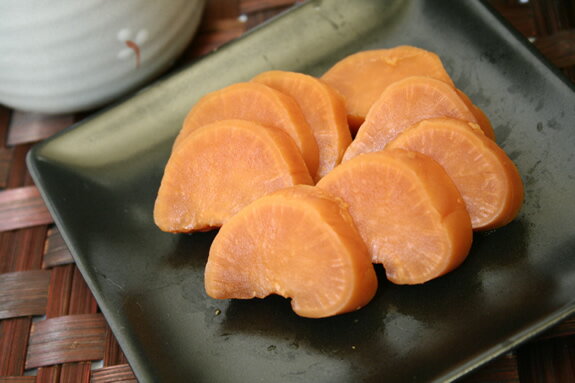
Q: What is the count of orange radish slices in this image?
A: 8